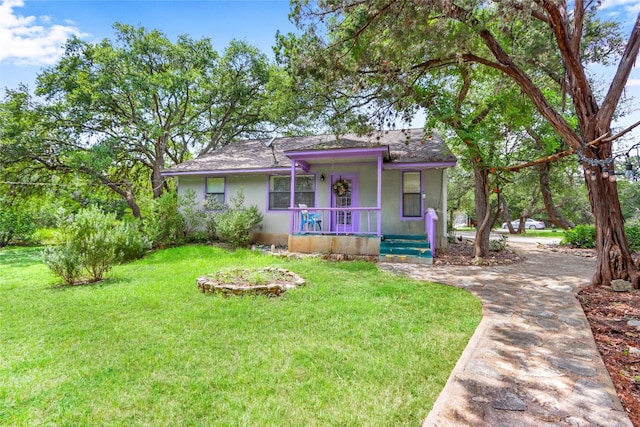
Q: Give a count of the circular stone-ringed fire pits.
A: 1